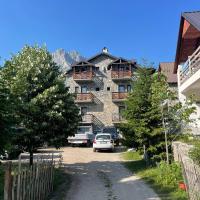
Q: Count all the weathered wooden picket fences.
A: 2